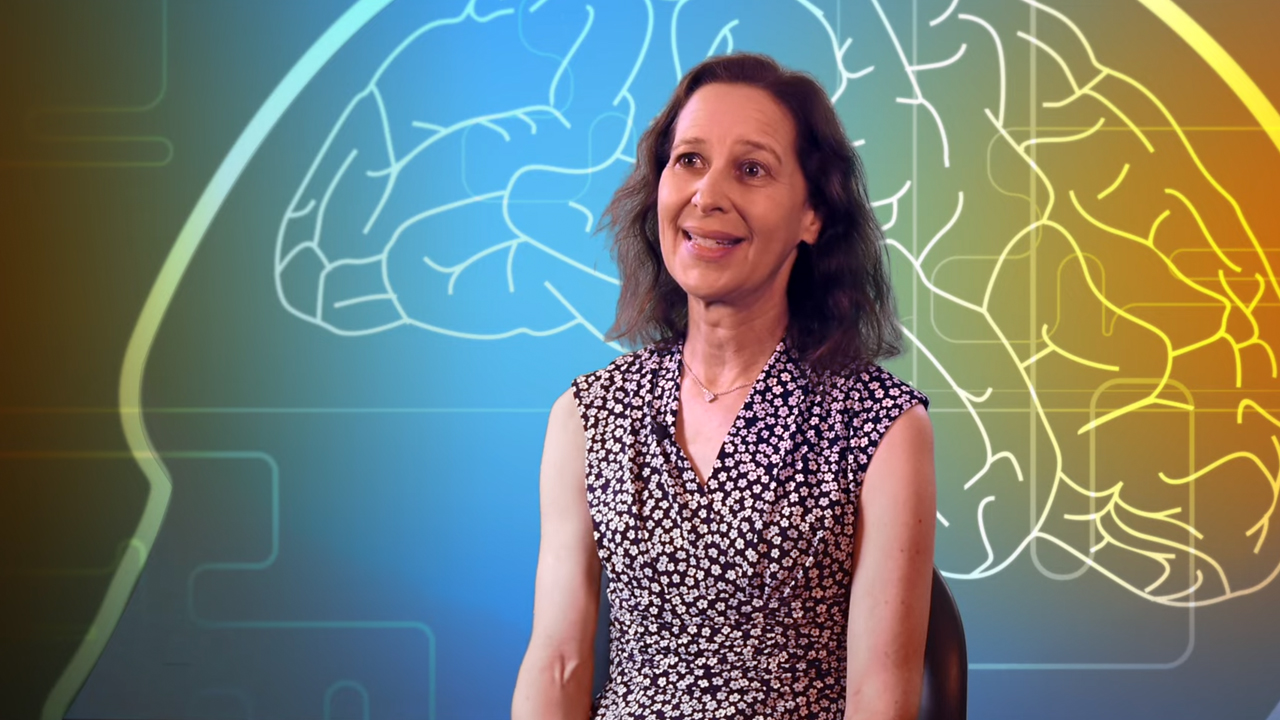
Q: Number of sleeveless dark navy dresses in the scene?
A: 1